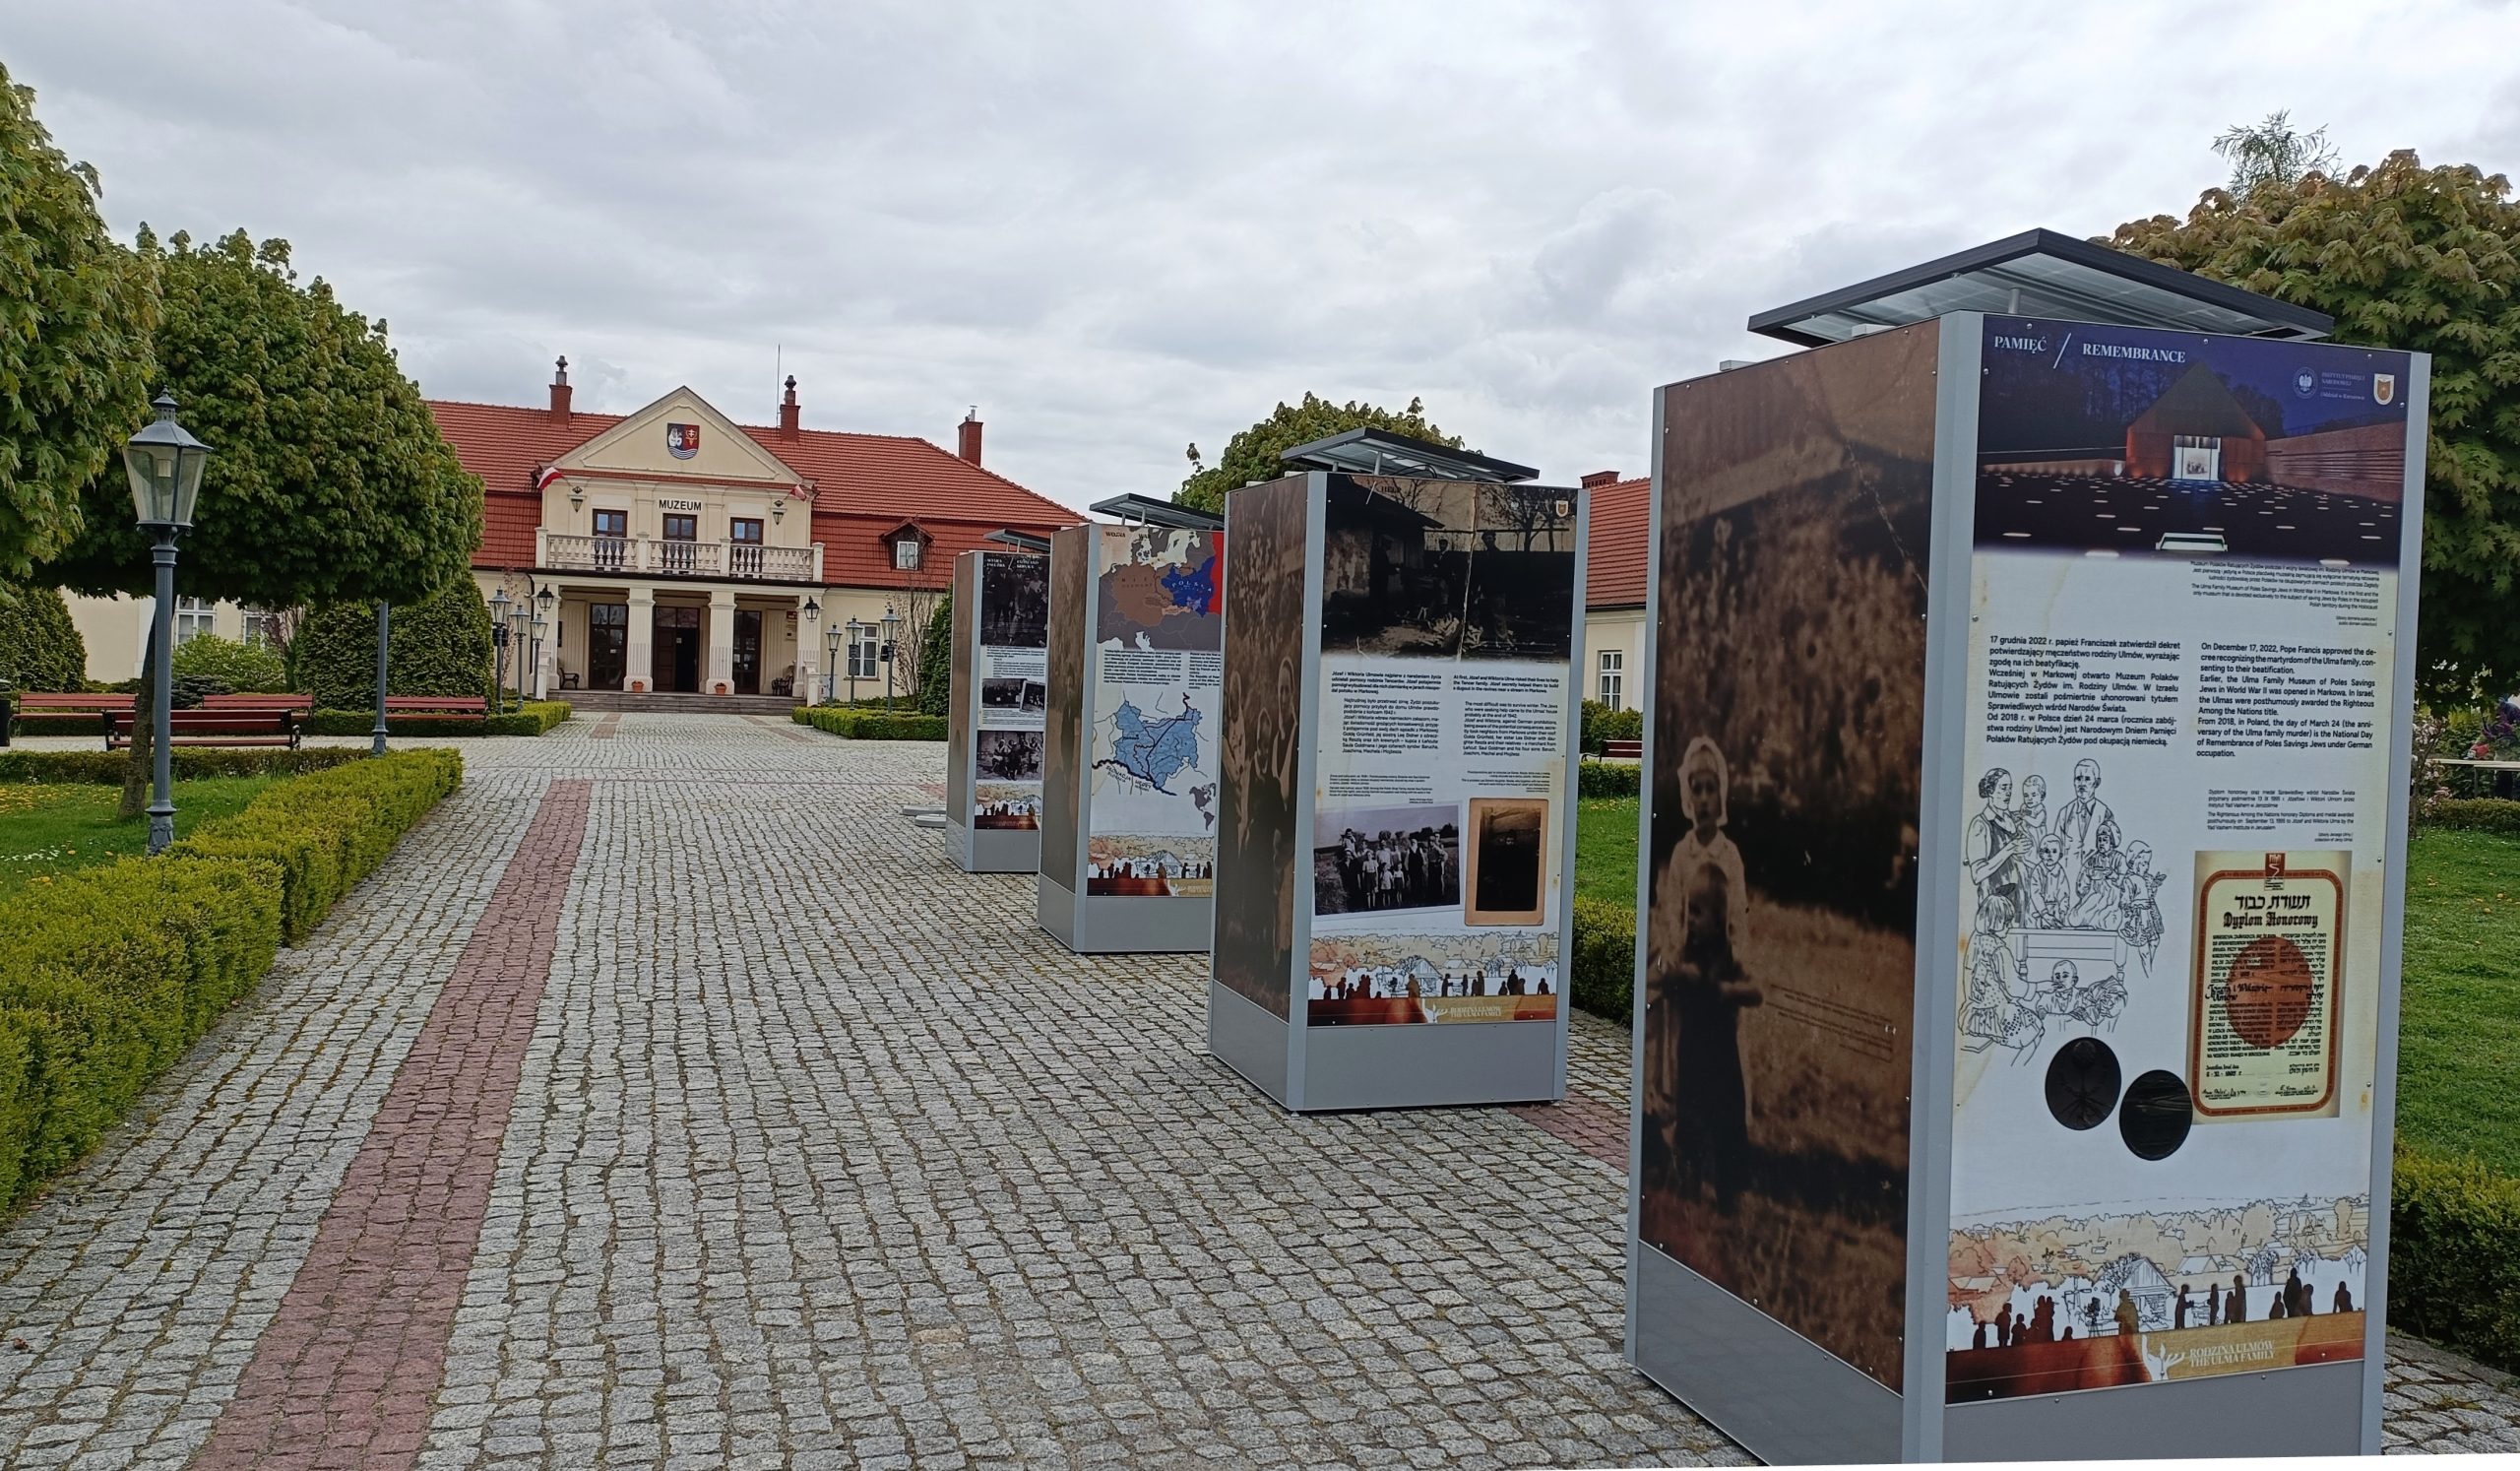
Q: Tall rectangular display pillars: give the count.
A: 4